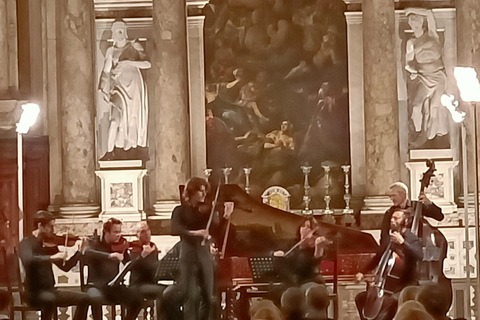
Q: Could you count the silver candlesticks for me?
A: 6